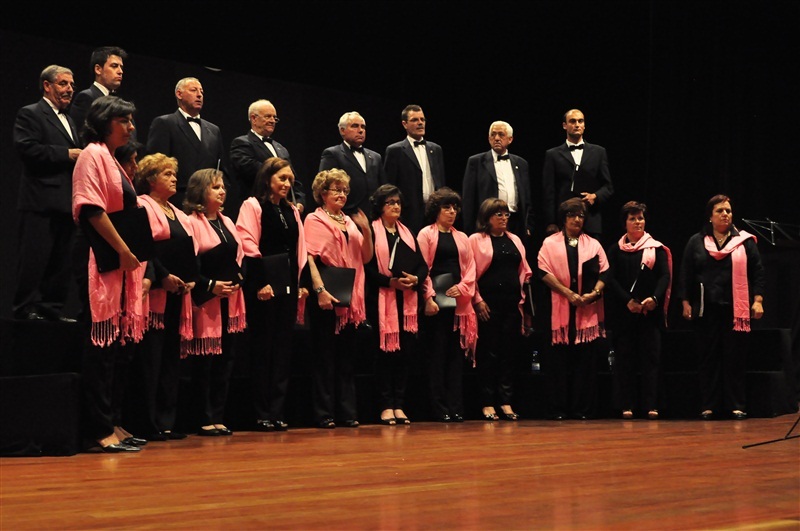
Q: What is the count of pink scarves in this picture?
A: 12